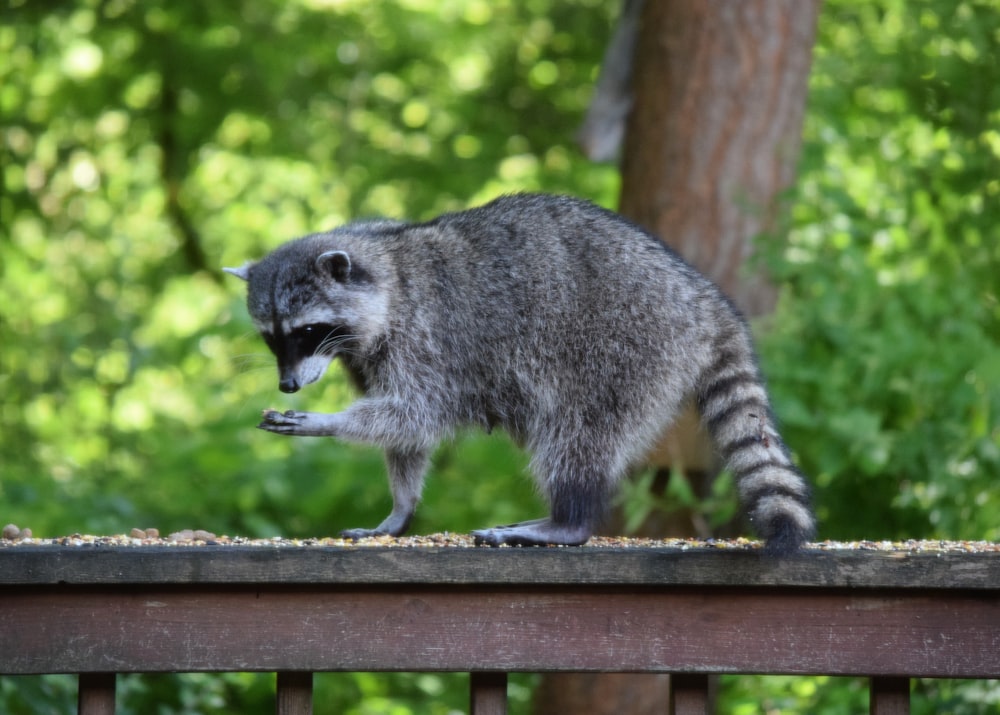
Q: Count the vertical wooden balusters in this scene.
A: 5